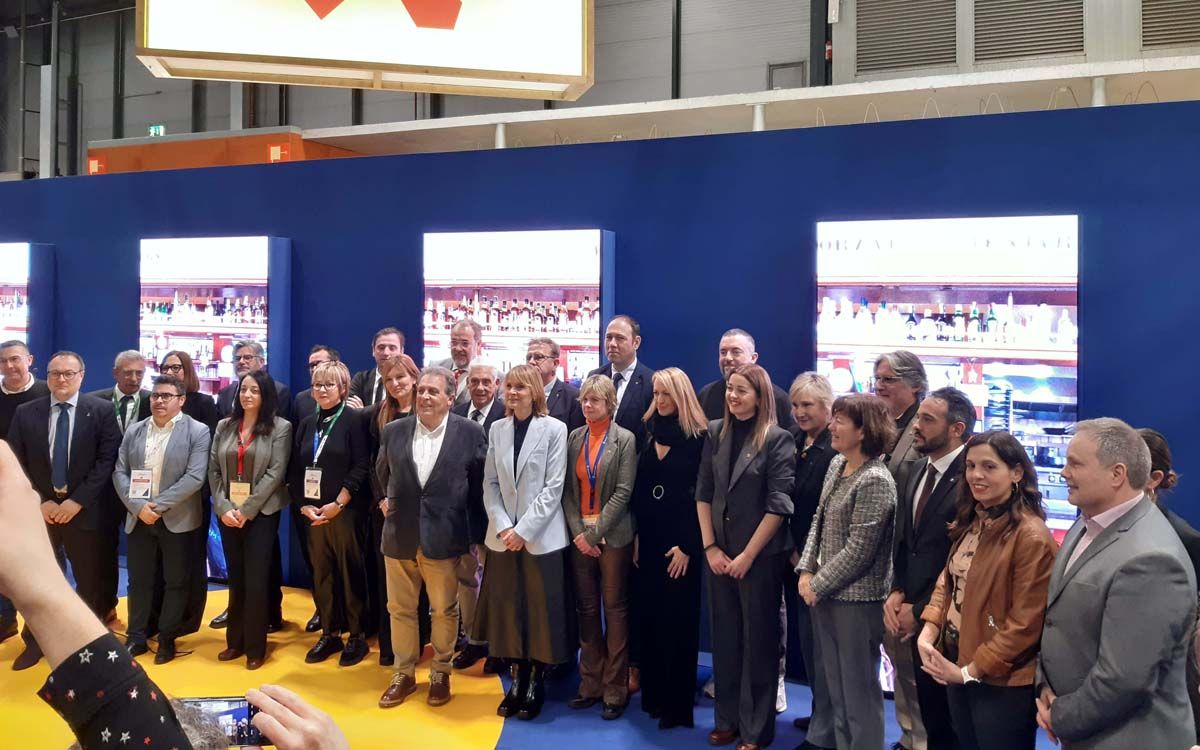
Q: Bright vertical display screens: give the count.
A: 4